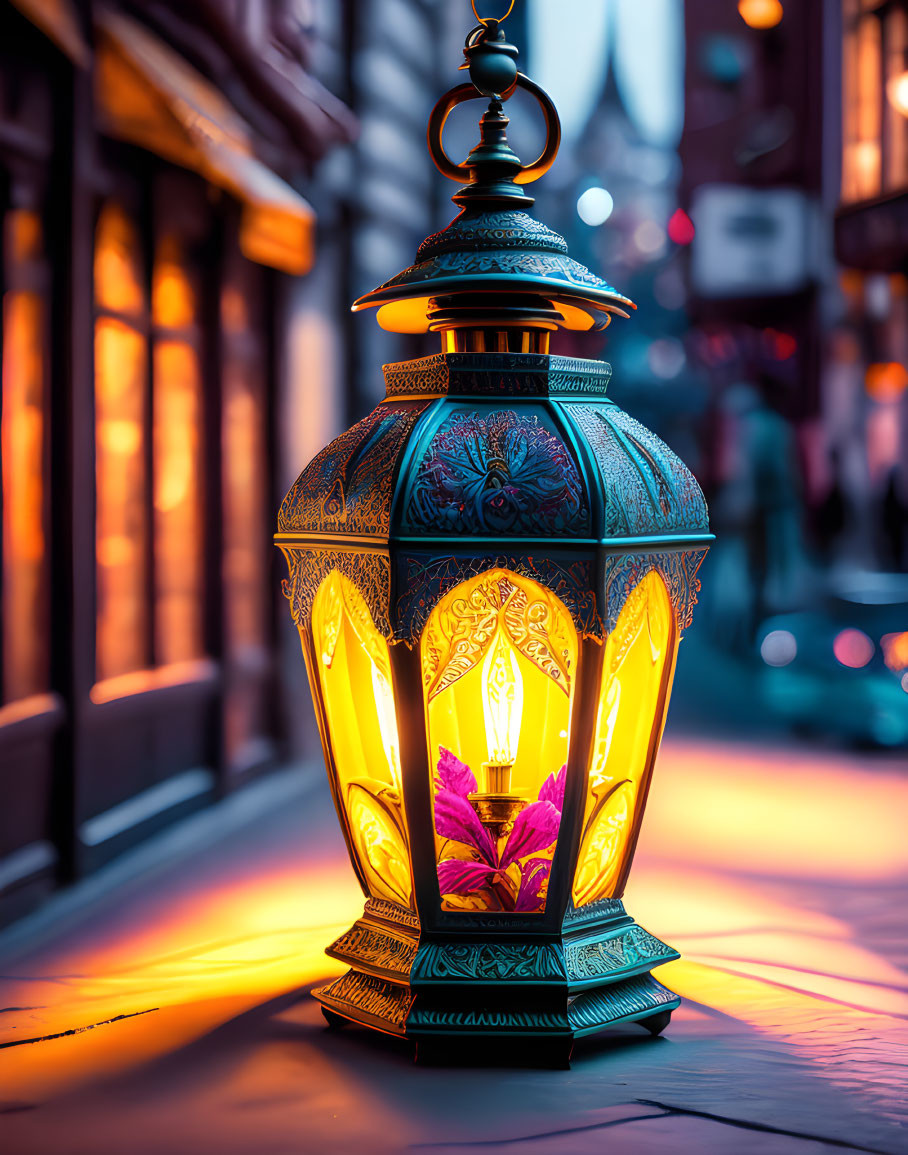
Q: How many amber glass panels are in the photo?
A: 3